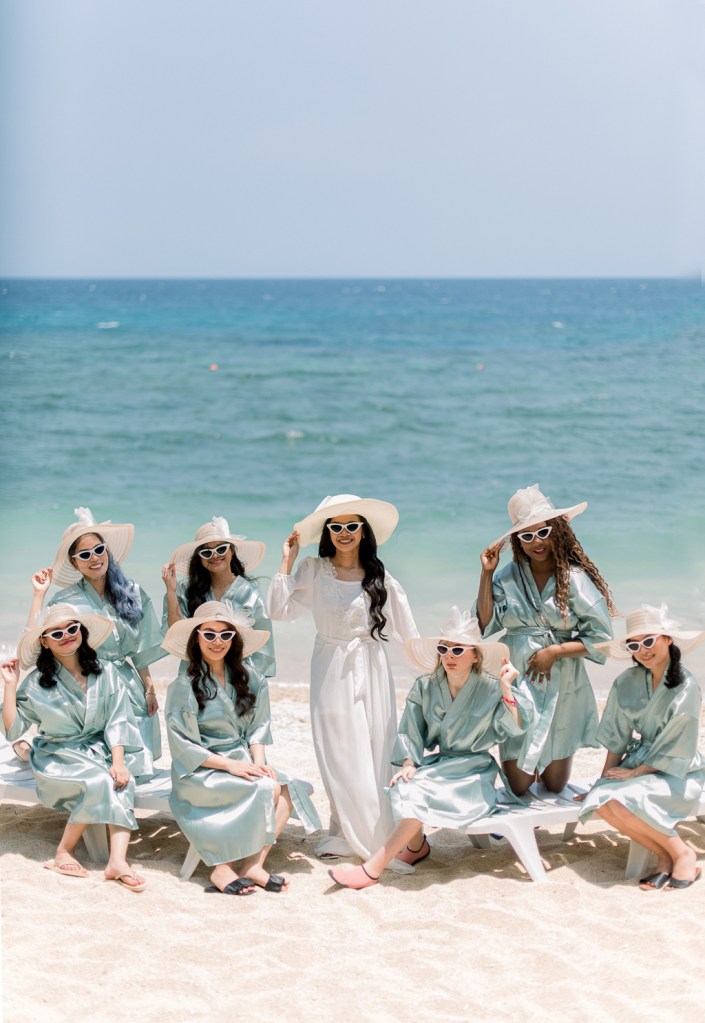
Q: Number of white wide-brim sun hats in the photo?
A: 8